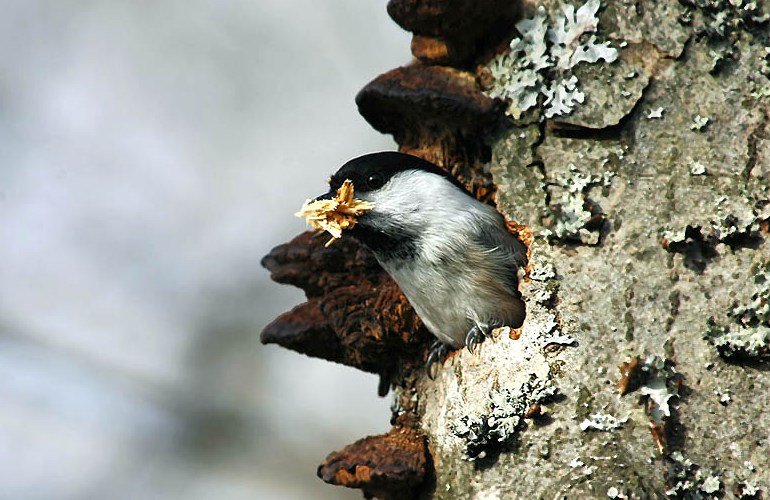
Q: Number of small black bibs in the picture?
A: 1